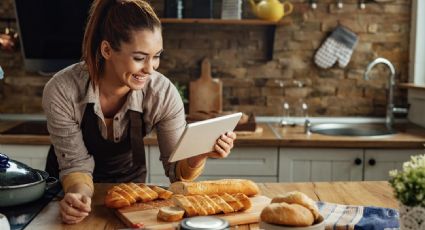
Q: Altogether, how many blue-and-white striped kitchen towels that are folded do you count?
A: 1